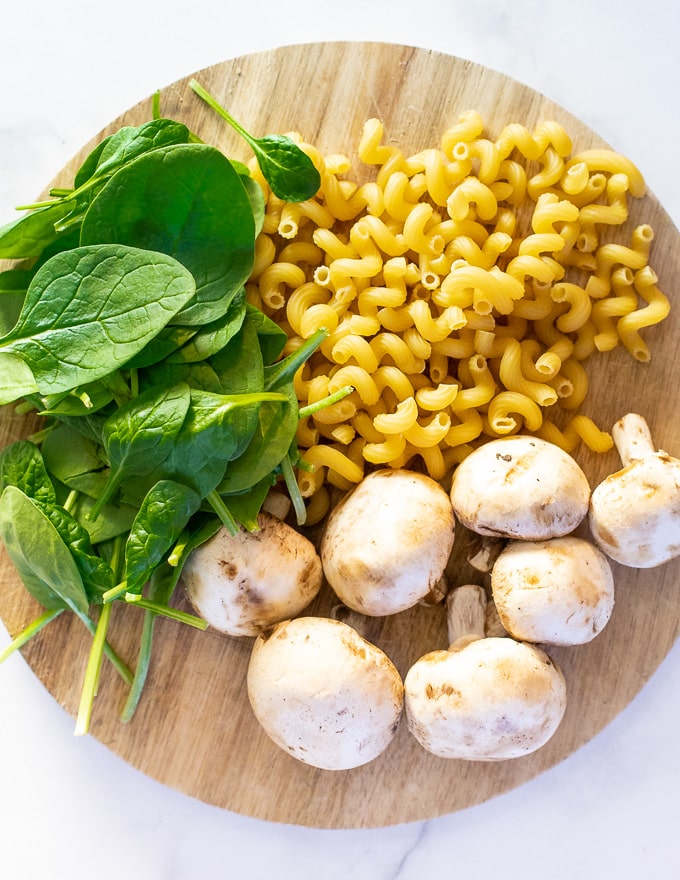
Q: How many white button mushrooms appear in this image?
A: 7